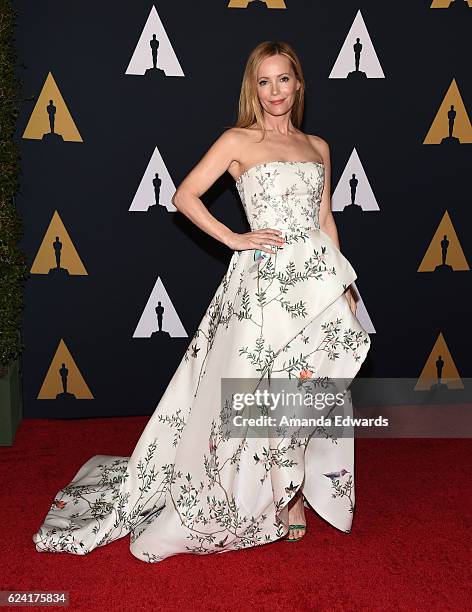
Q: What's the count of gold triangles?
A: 8